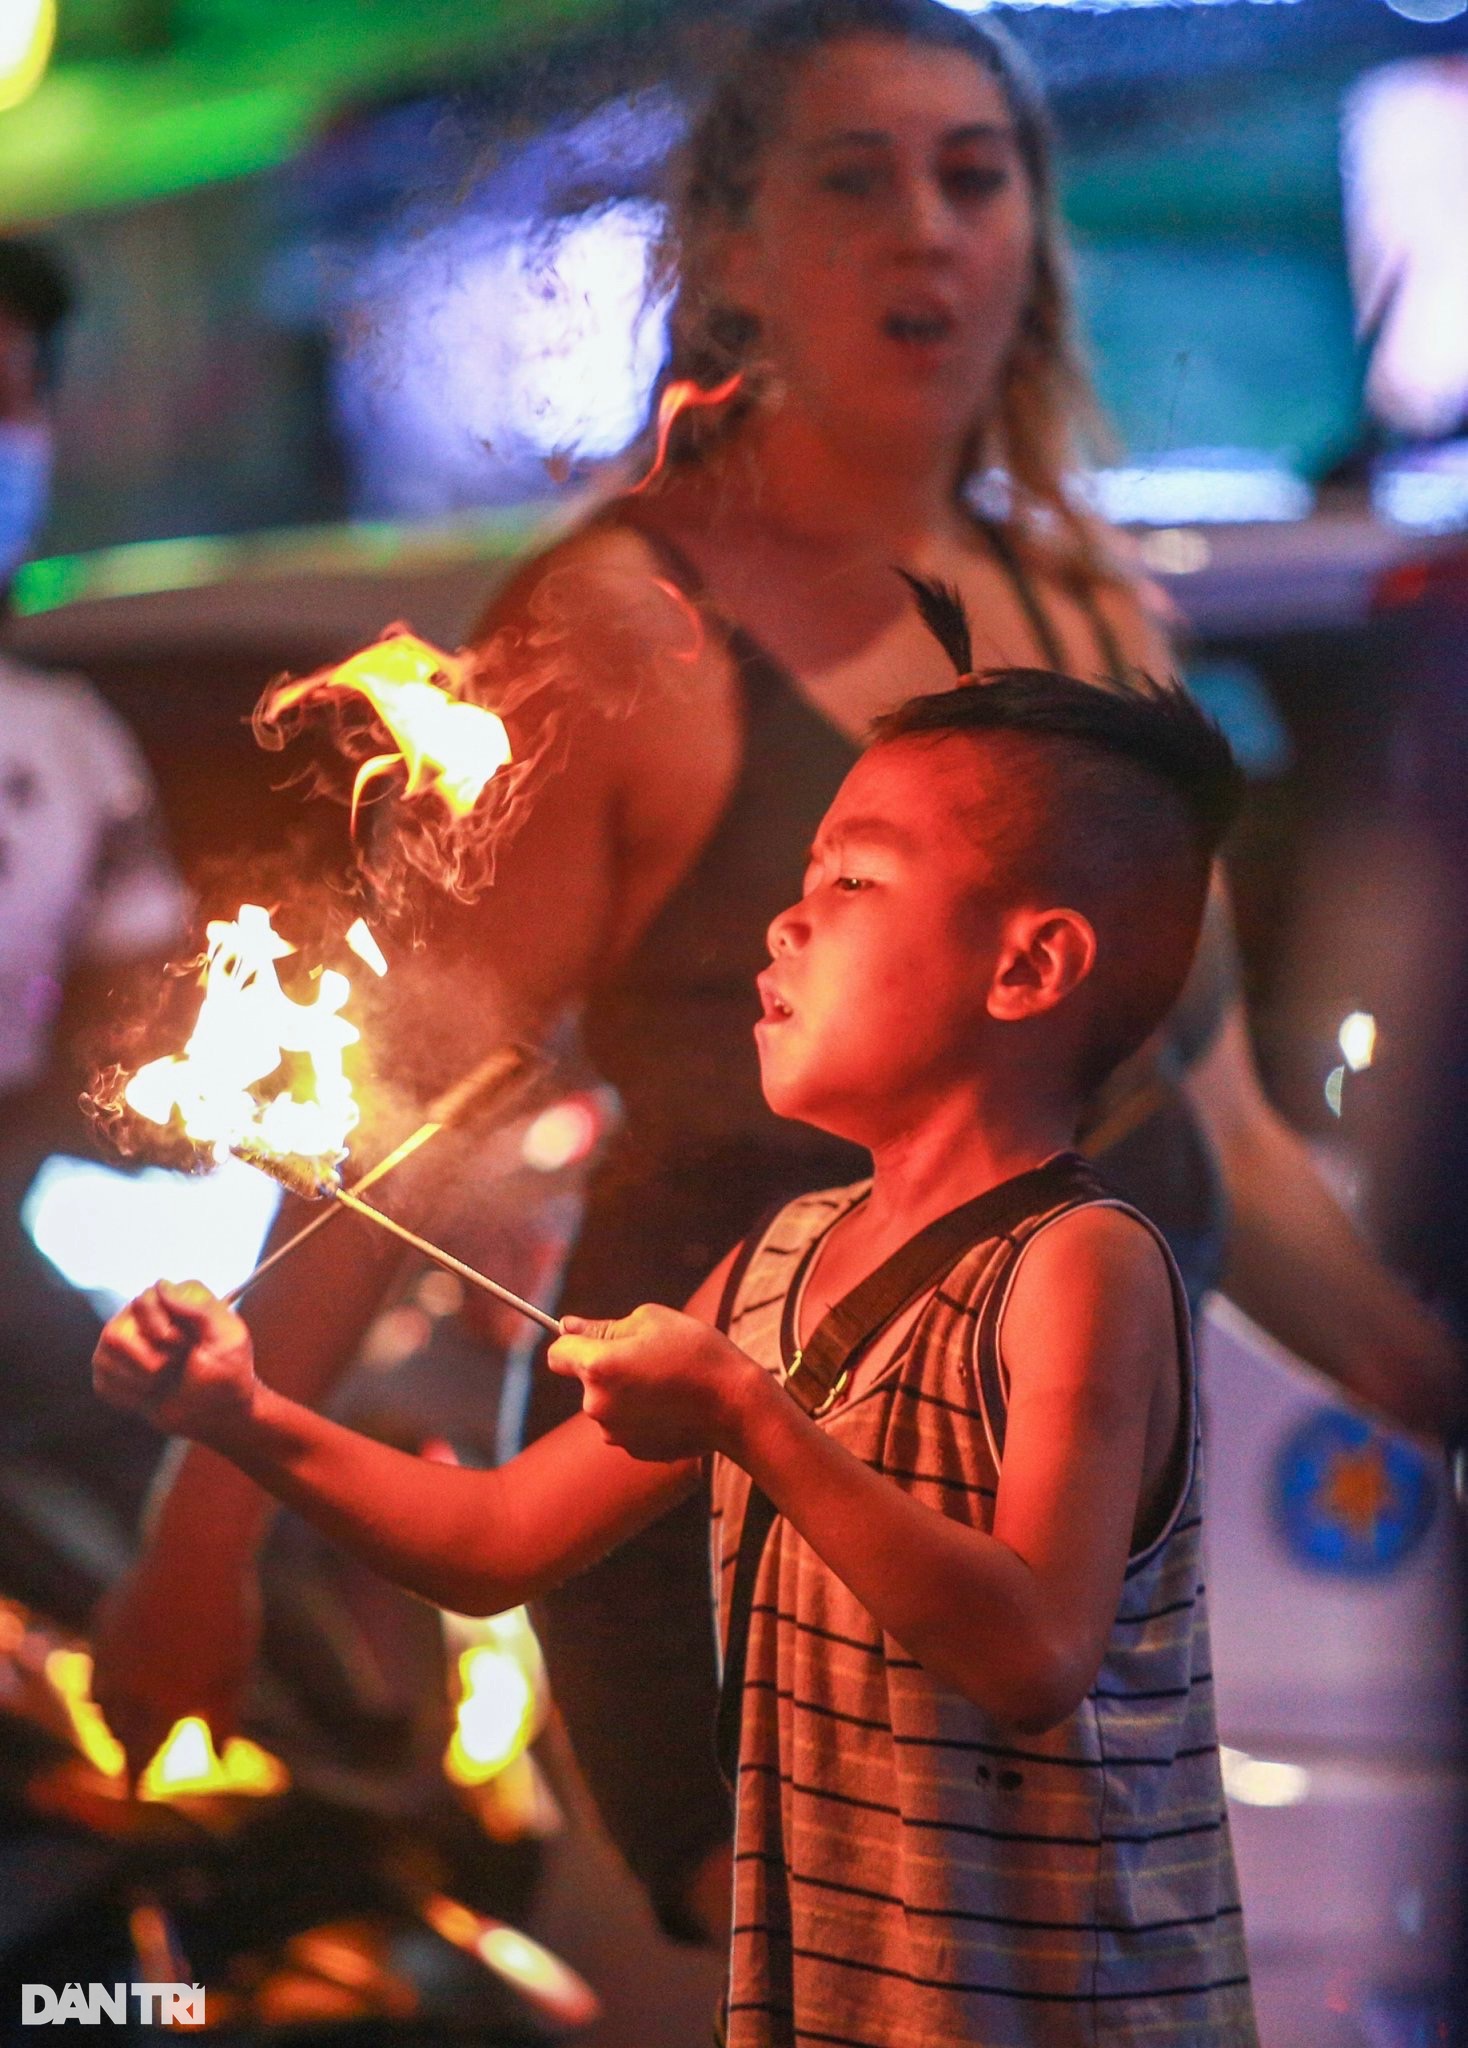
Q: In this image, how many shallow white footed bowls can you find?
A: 0